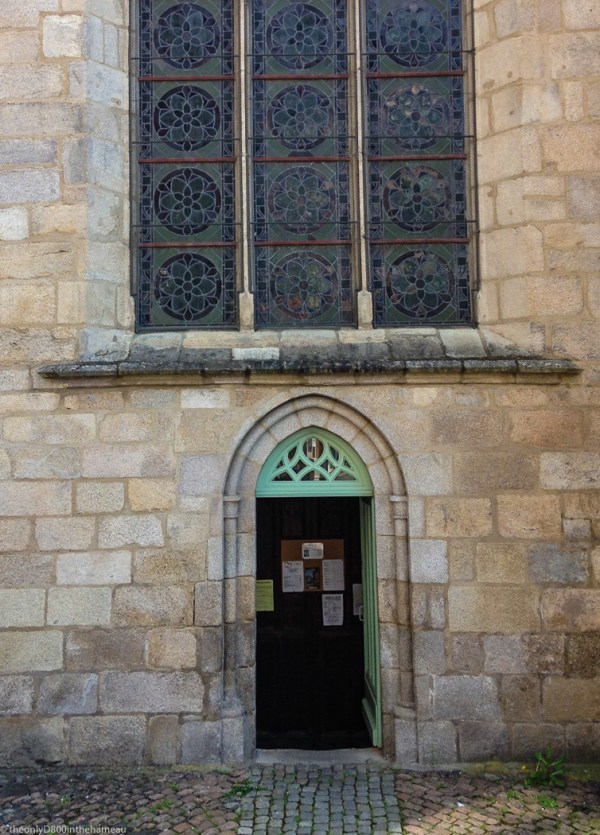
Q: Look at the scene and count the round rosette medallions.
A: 12